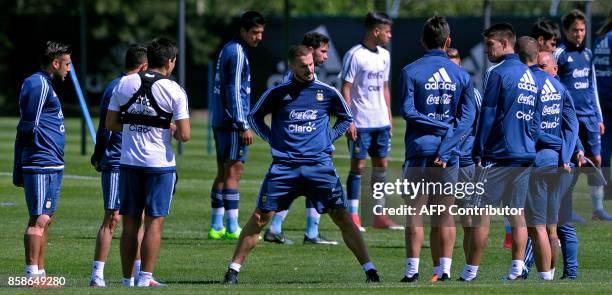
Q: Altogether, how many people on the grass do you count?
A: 15